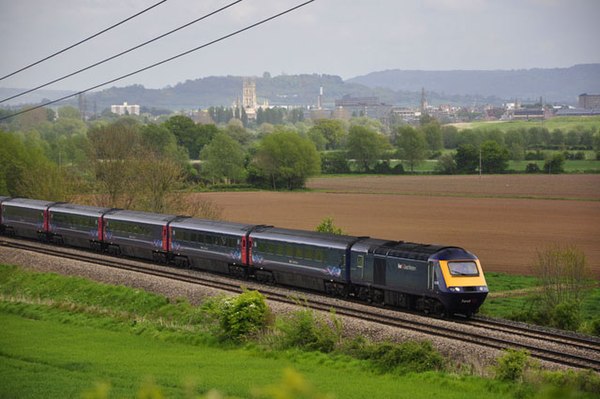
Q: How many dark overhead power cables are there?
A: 3